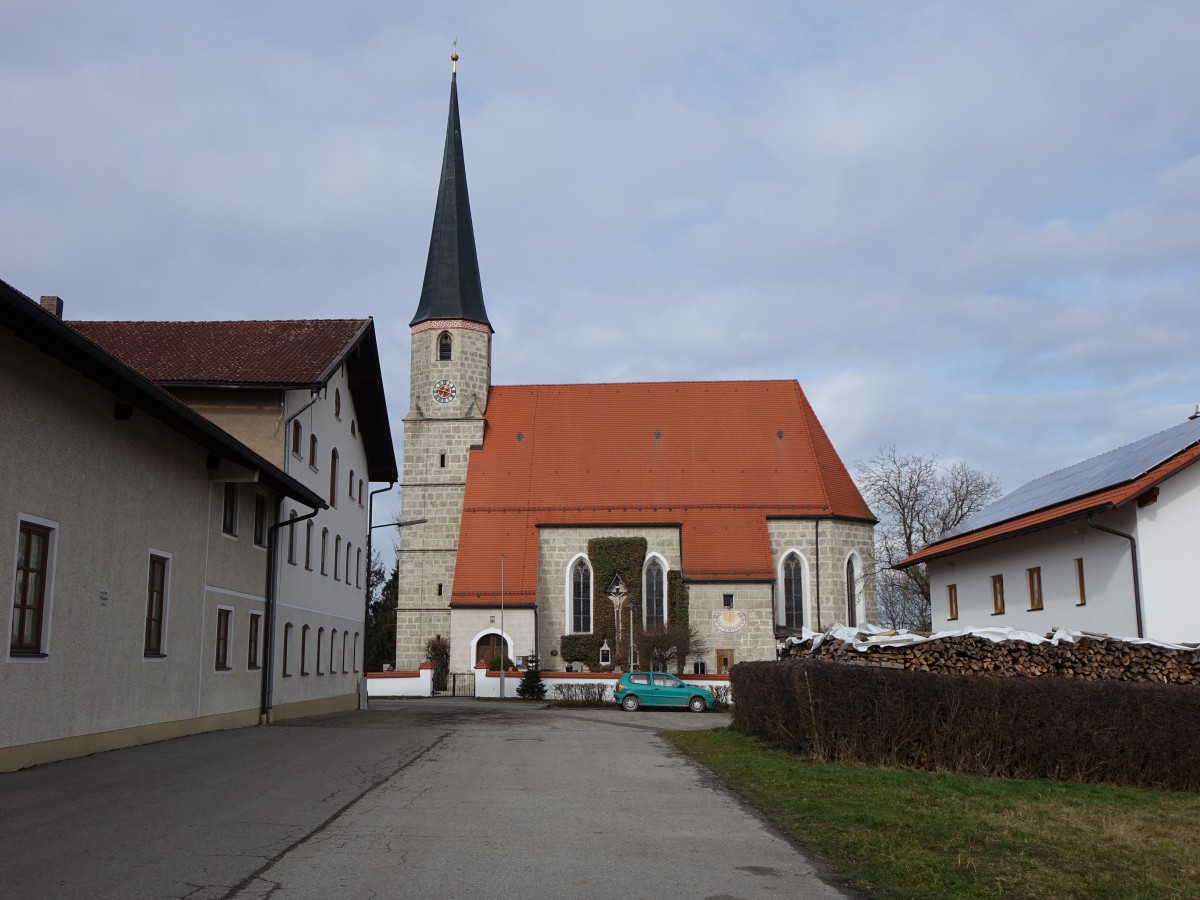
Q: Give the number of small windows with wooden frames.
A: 4